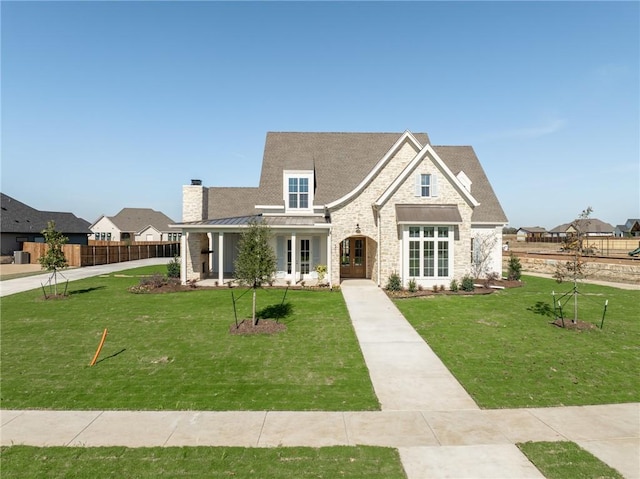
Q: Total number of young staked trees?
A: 3